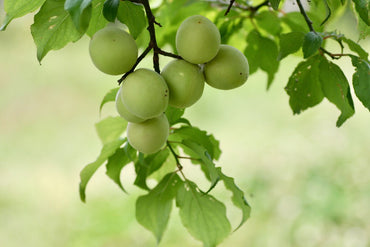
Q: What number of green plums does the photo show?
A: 7